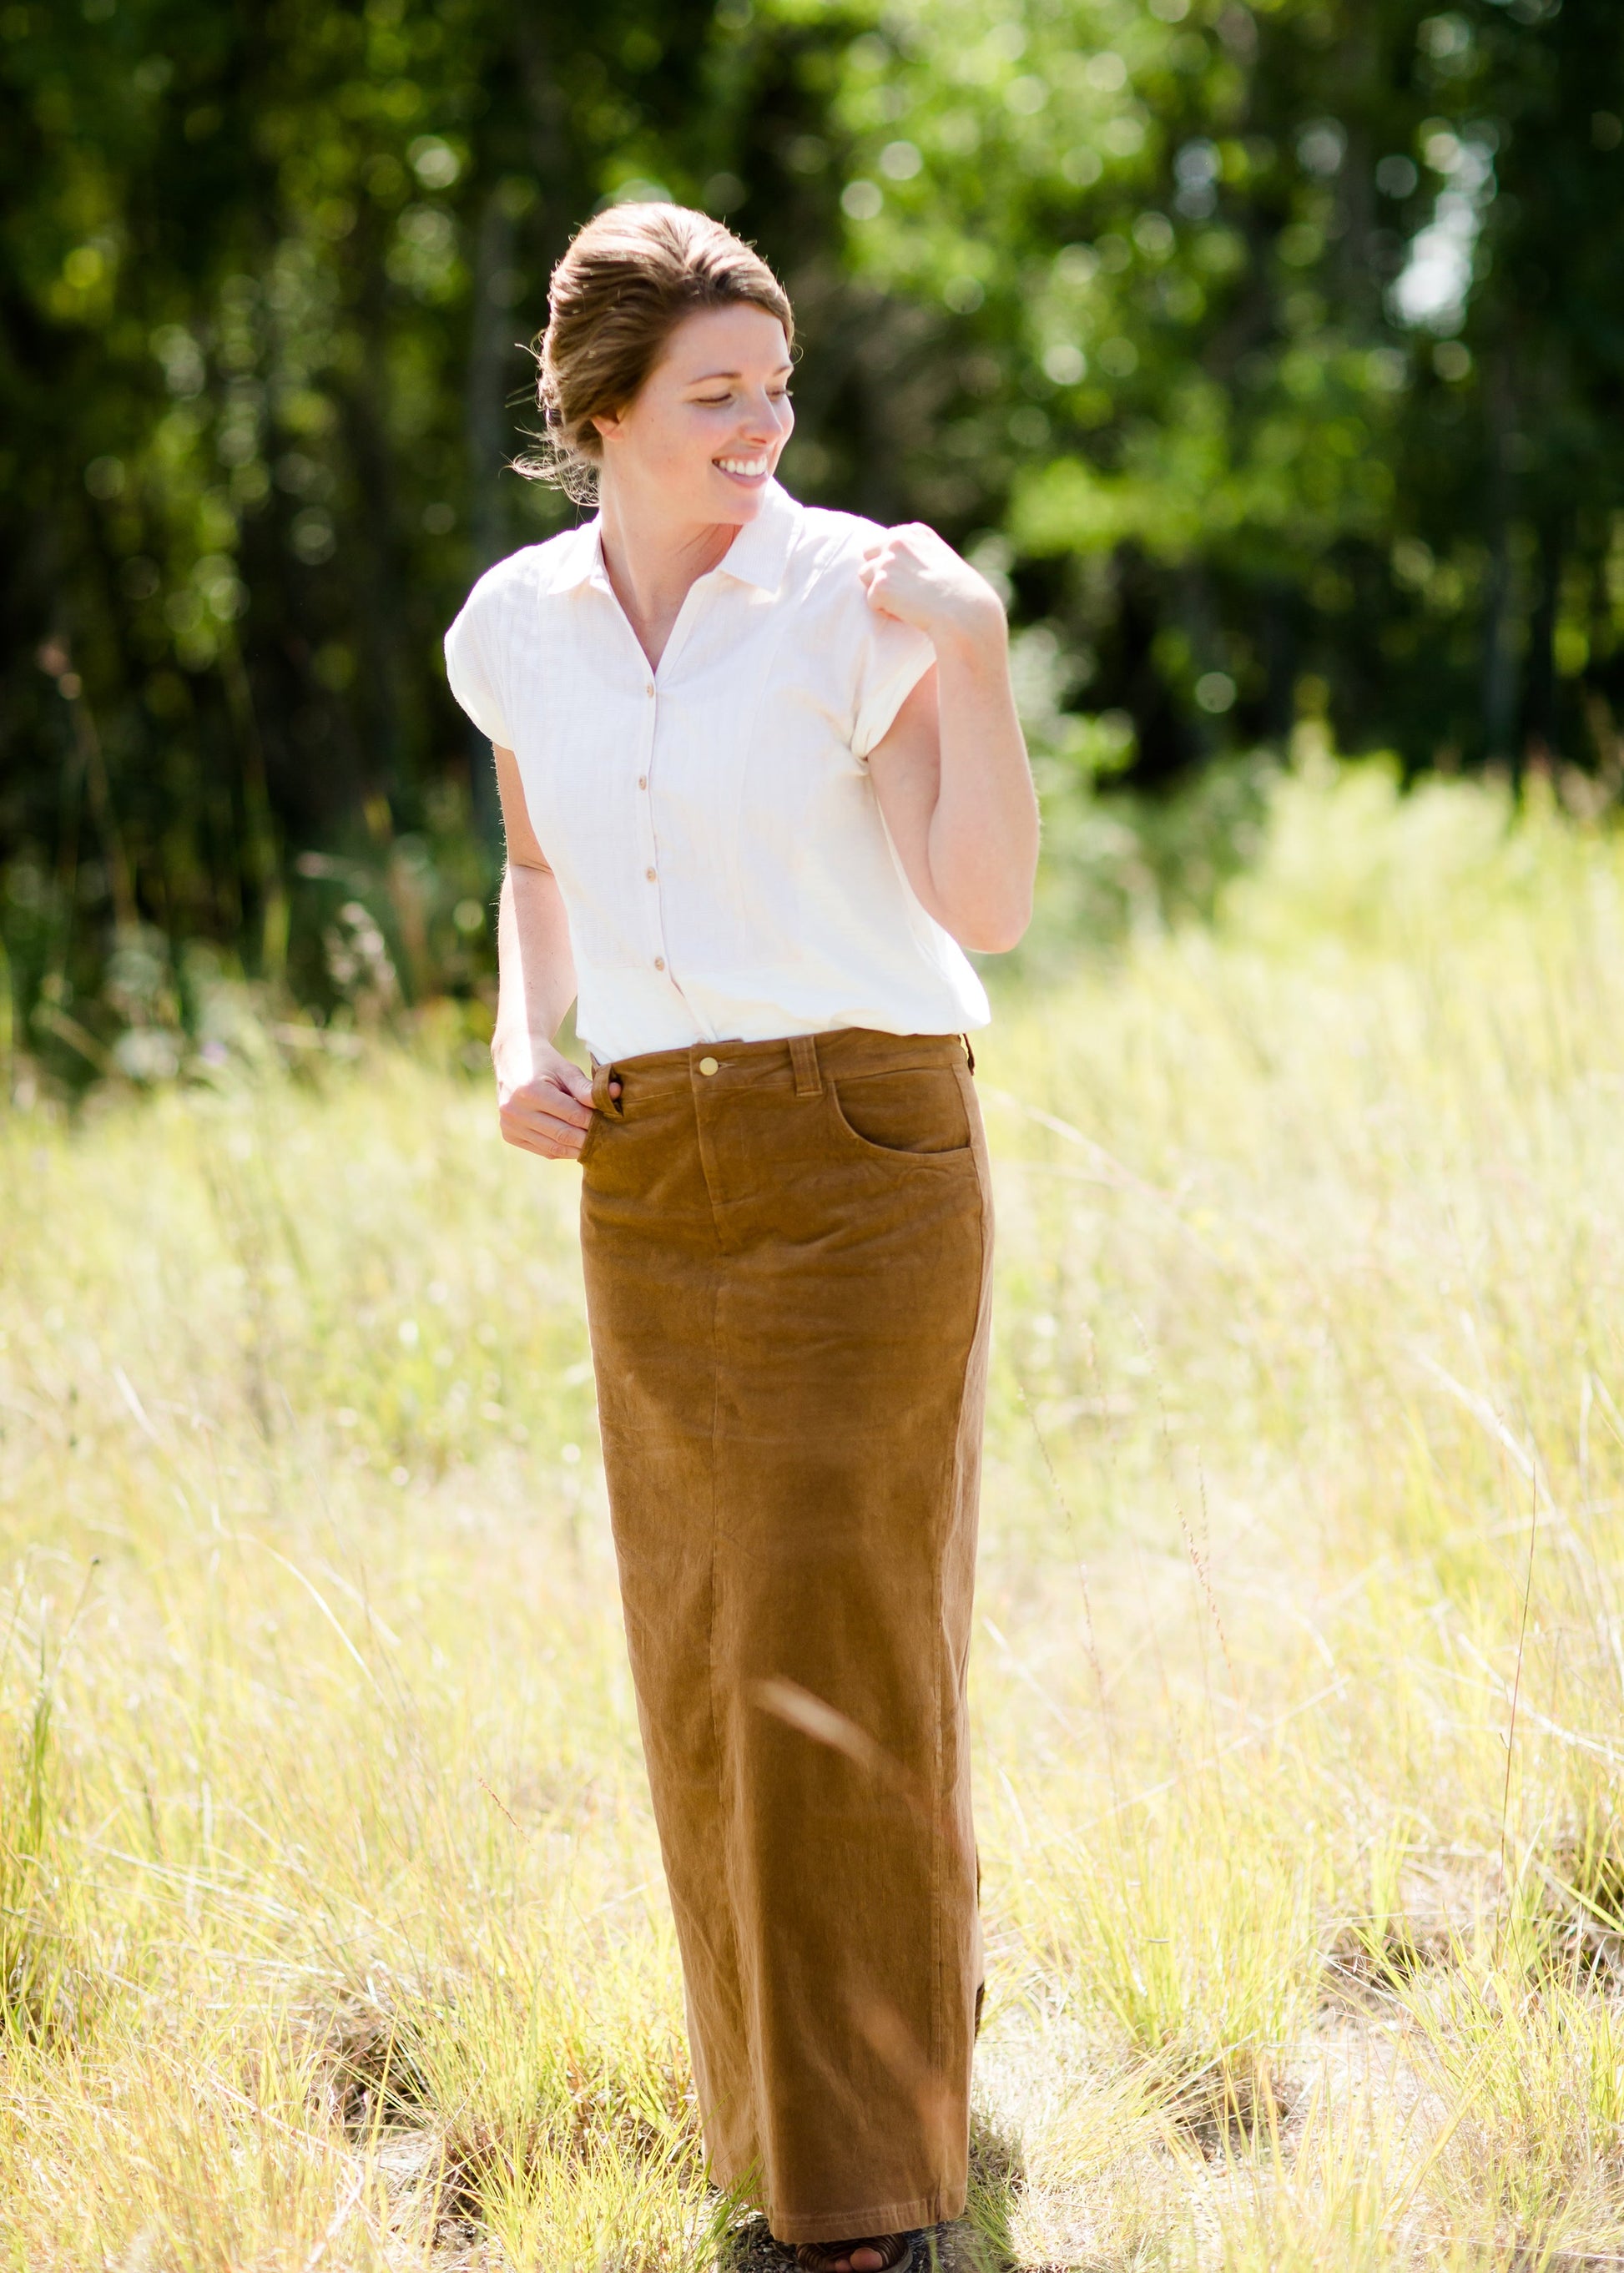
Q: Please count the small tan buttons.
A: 4